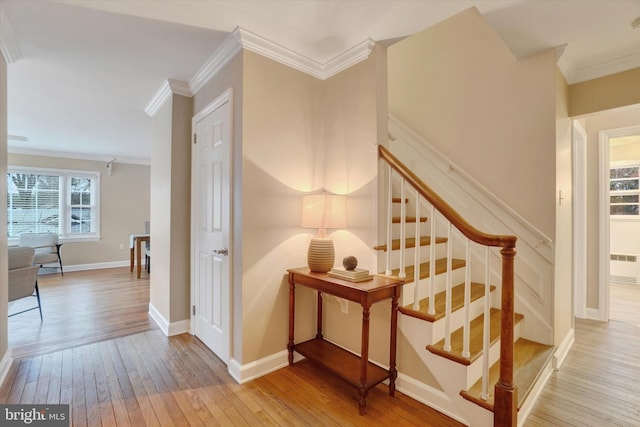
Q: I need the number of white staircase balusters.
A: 7